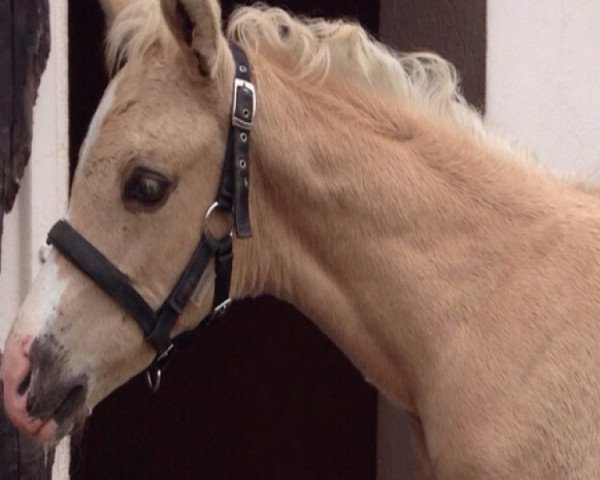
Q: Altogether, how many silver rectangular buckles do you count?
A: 1